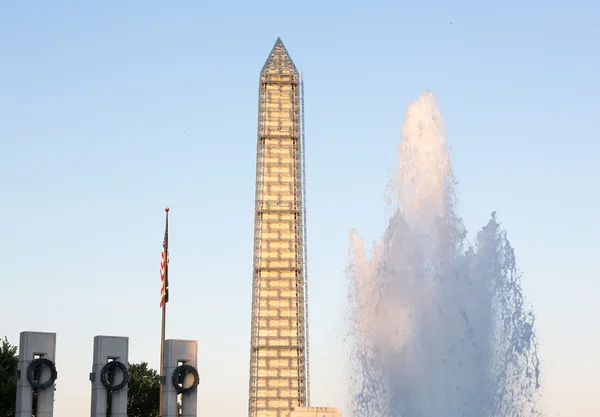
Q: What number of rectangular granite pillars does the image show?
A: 3